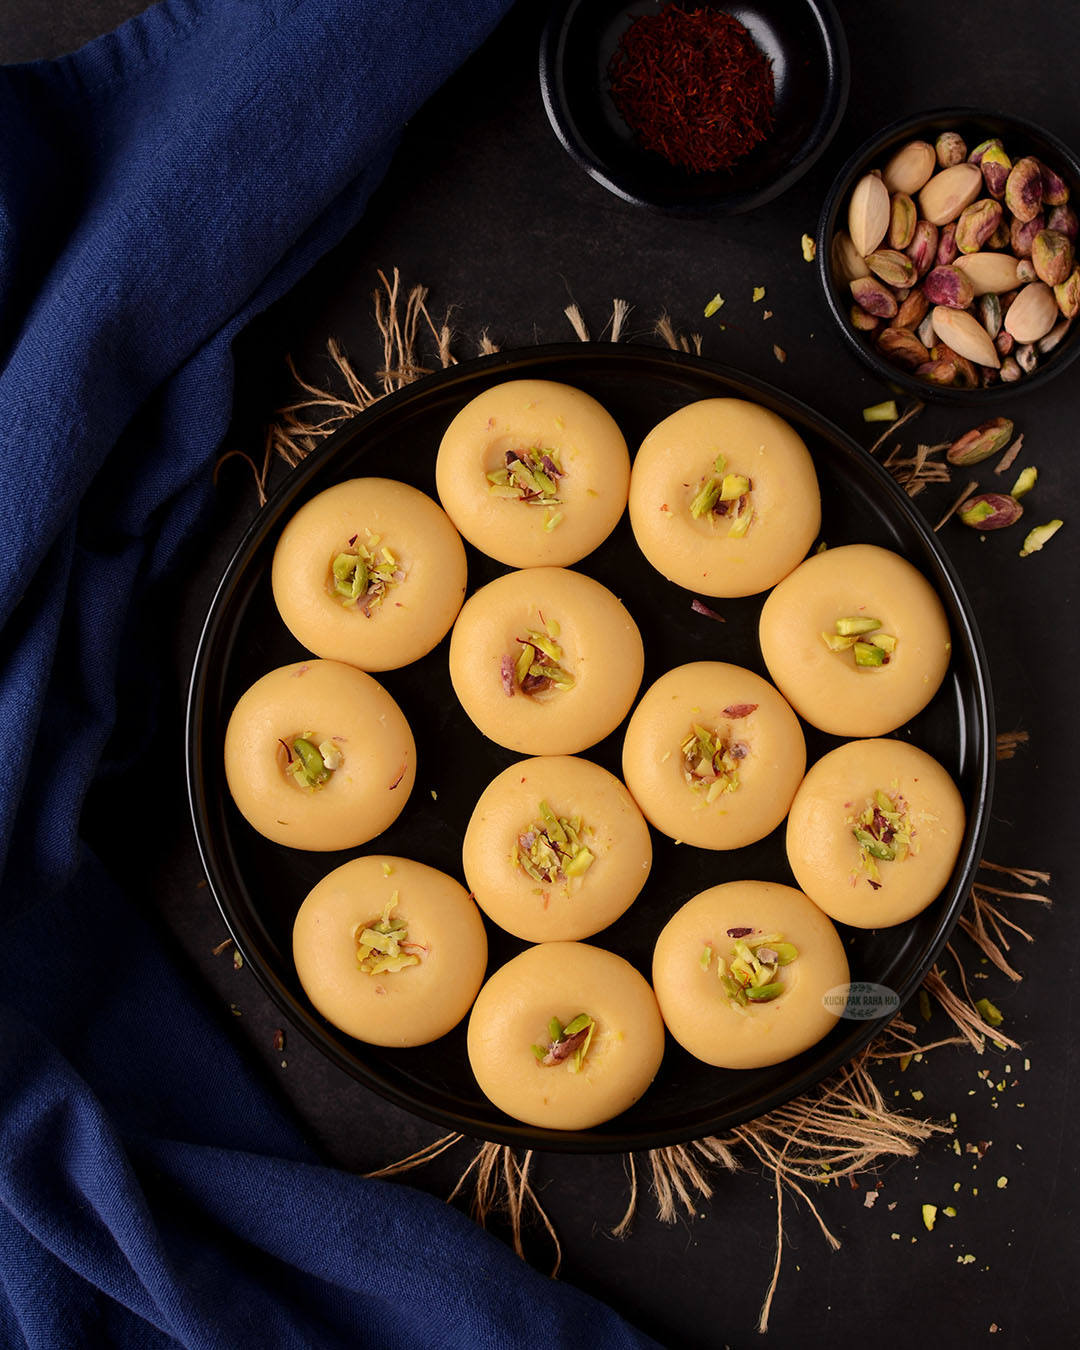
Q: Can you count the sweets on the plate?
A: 12